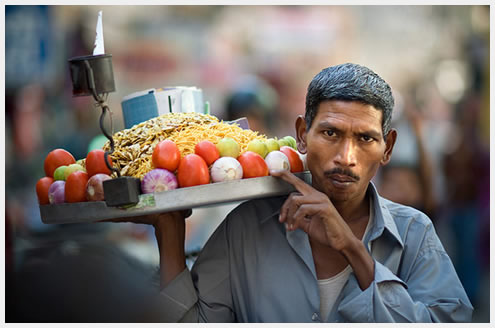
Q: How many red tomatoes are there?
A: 9